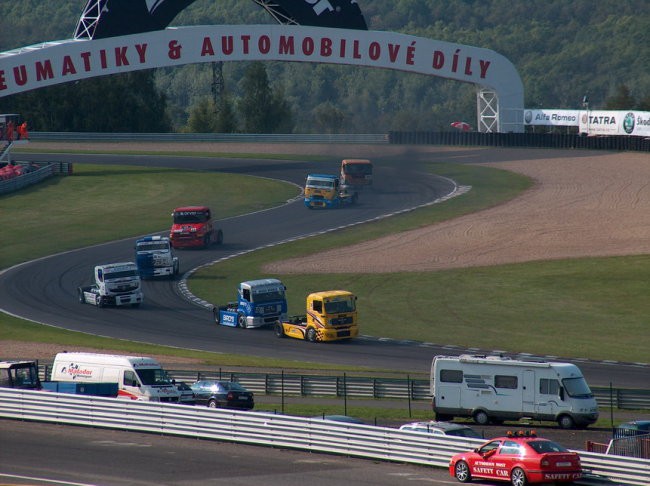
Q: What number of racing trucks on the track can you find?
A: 7